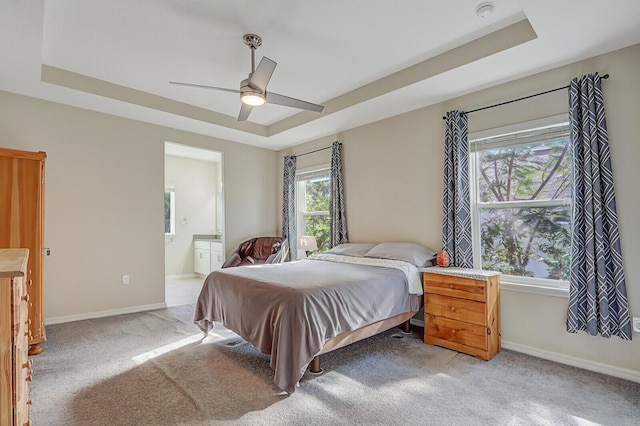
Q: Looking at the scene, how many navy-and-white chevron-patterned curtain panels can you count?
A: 4